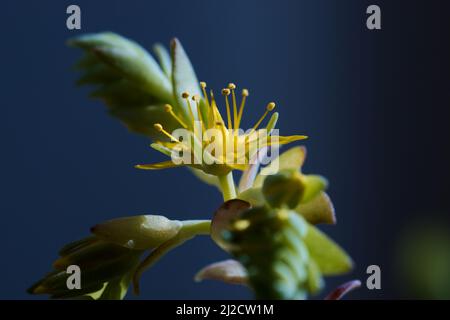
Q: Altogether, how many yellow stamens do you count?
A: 9